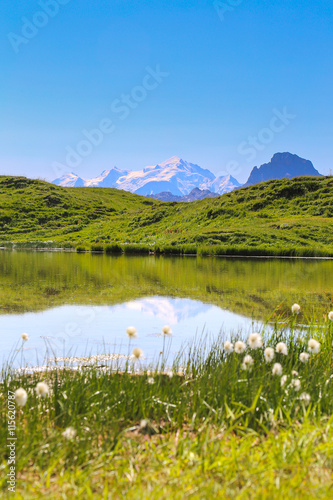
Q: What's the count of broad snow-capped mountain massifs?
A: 1